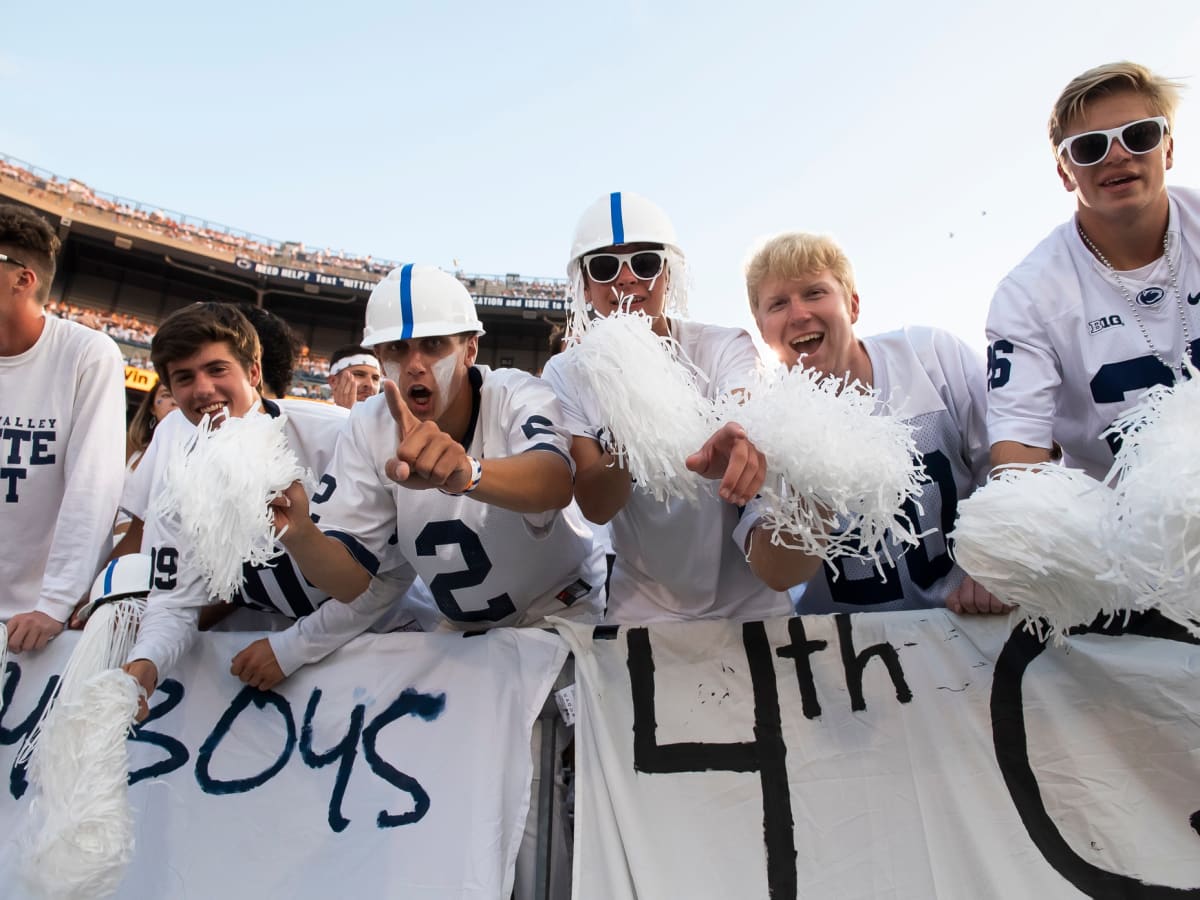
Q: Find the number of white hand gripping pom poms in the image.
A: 6